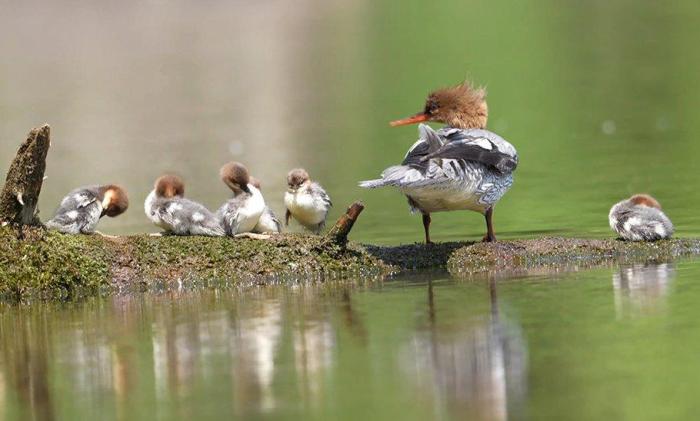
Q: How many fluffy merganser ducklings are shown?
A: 6